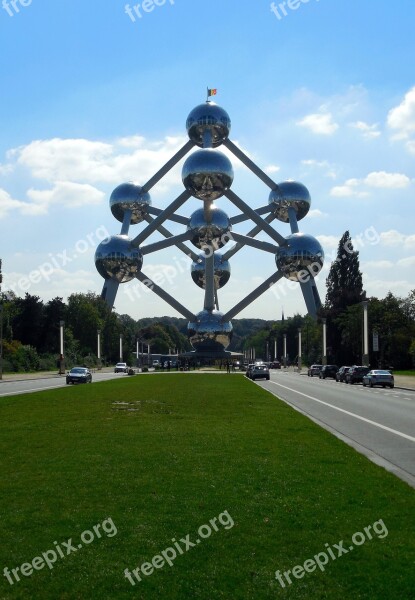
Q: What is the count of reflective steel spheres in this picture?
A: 9